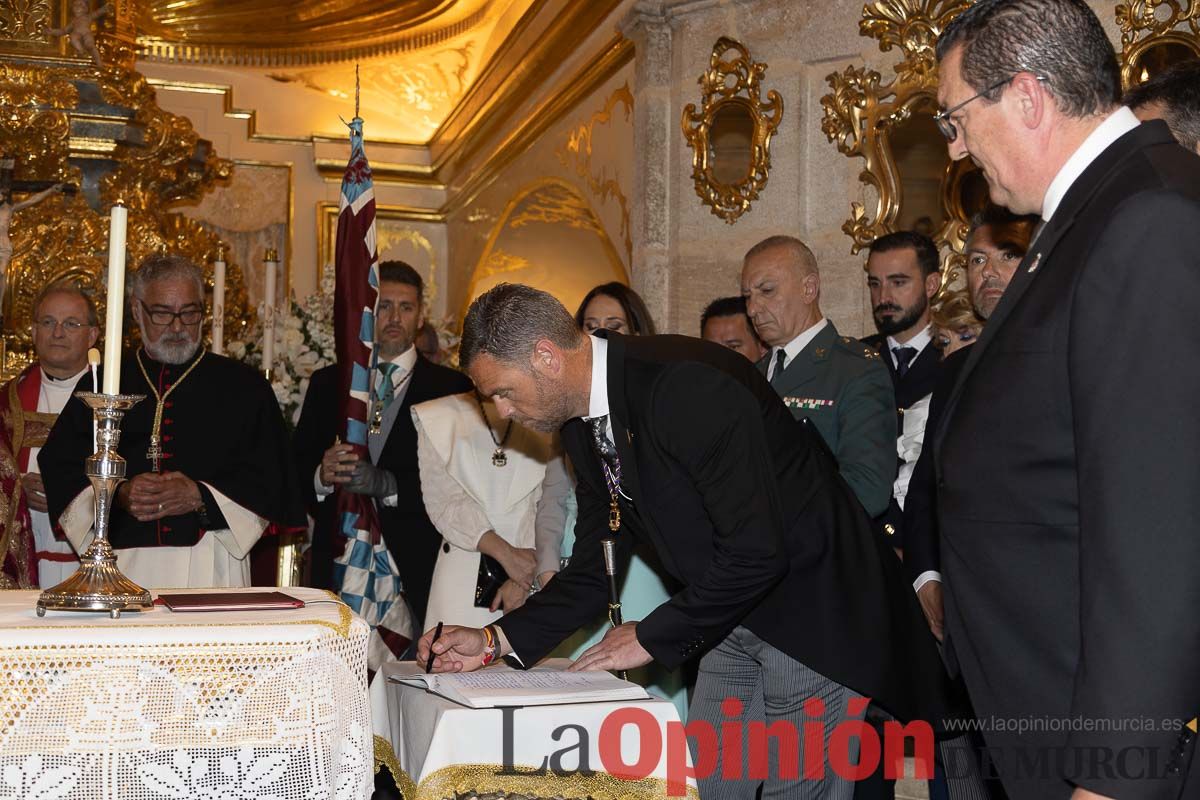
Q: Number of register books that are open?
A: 1